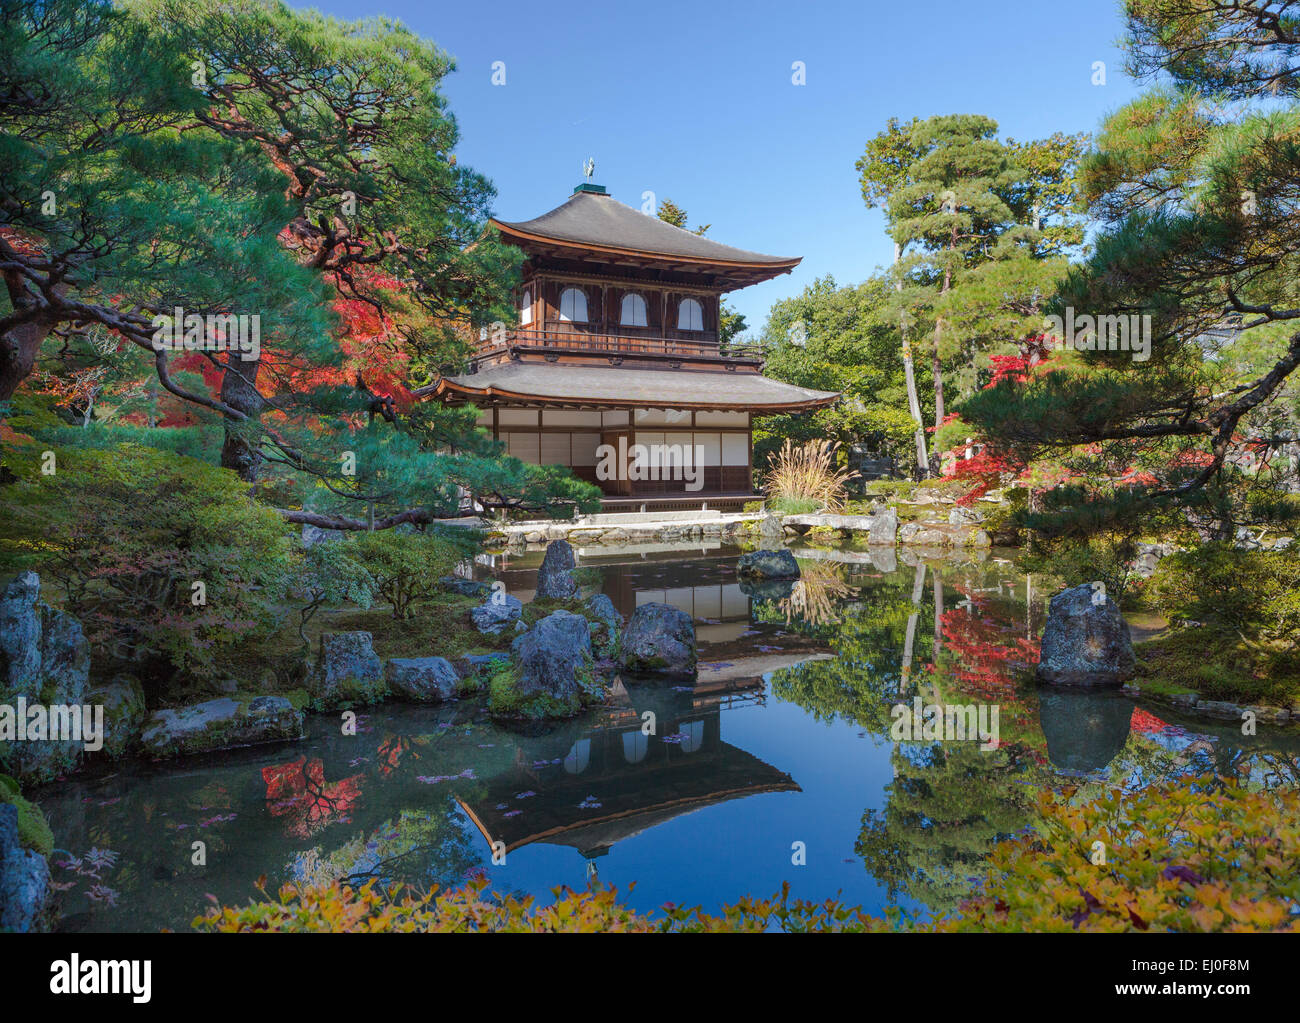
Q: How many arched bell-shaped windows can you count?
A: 4